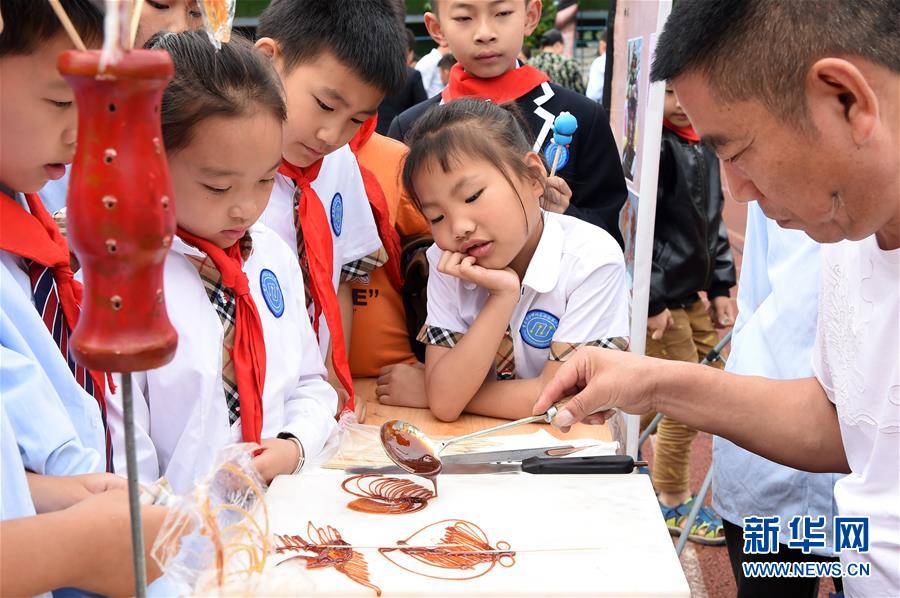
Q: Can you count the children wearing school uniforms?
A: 5